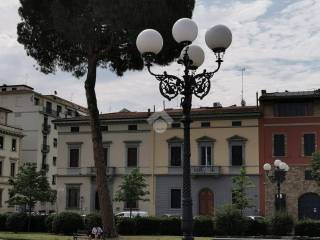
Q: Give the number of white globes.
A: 8